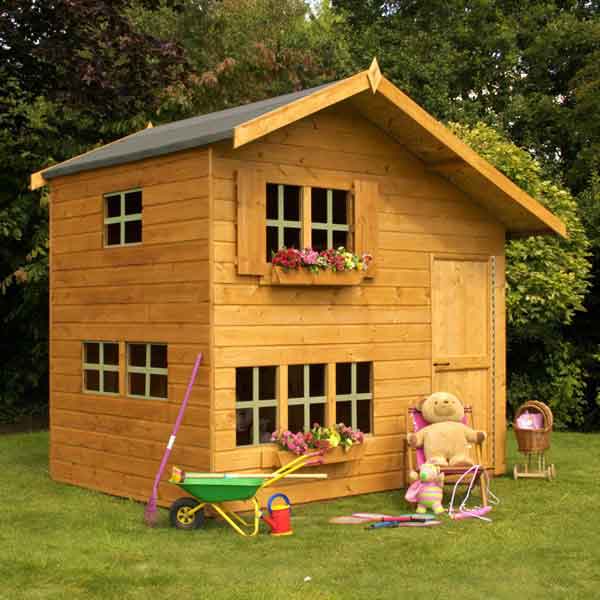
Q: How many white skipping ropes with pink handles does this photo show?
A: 1